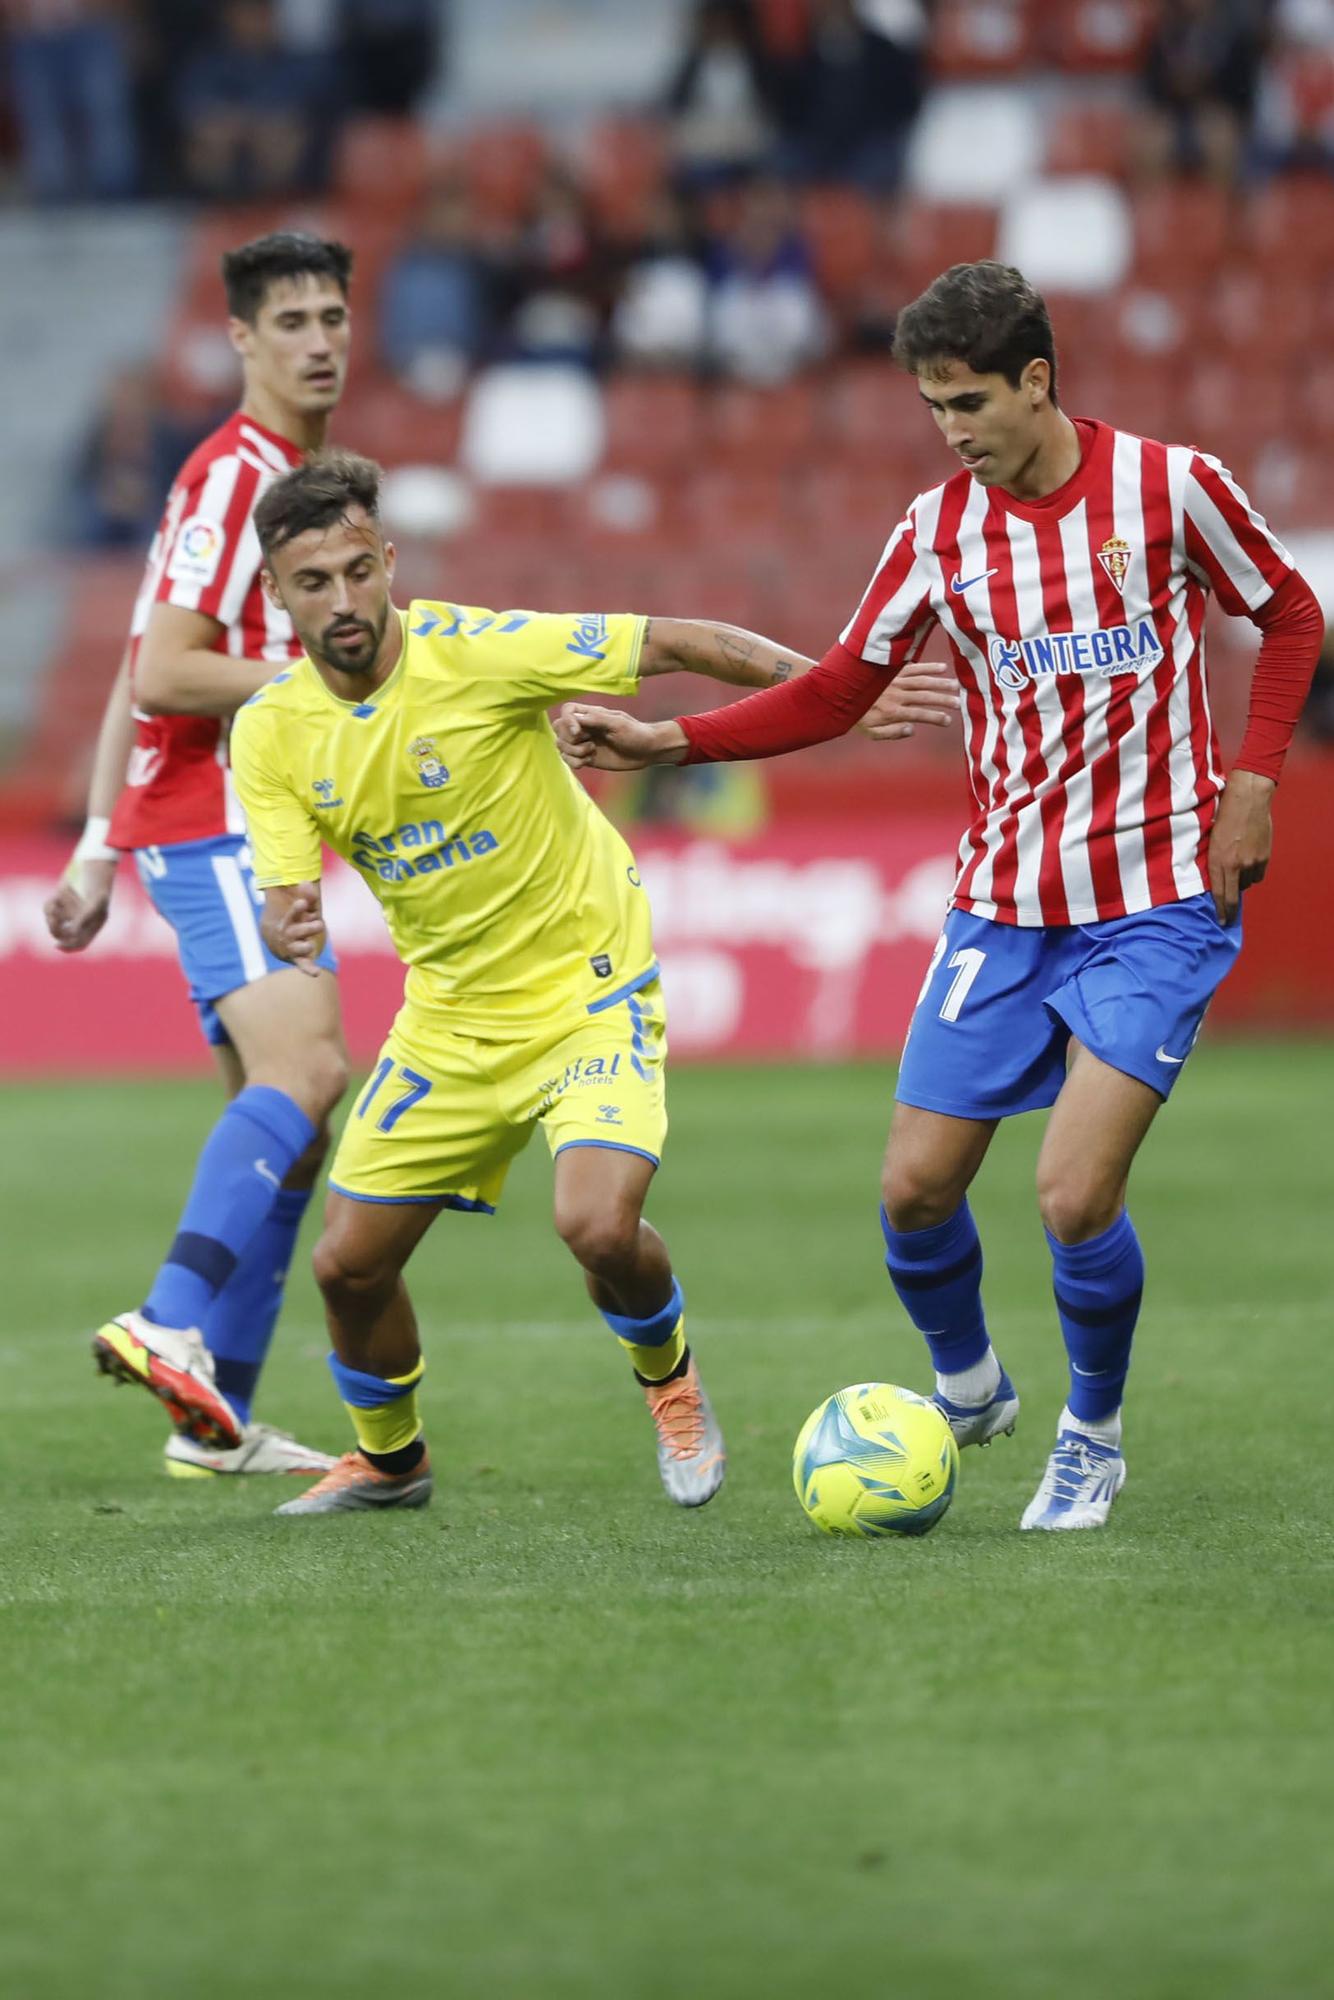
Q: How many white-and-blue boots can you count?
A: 2